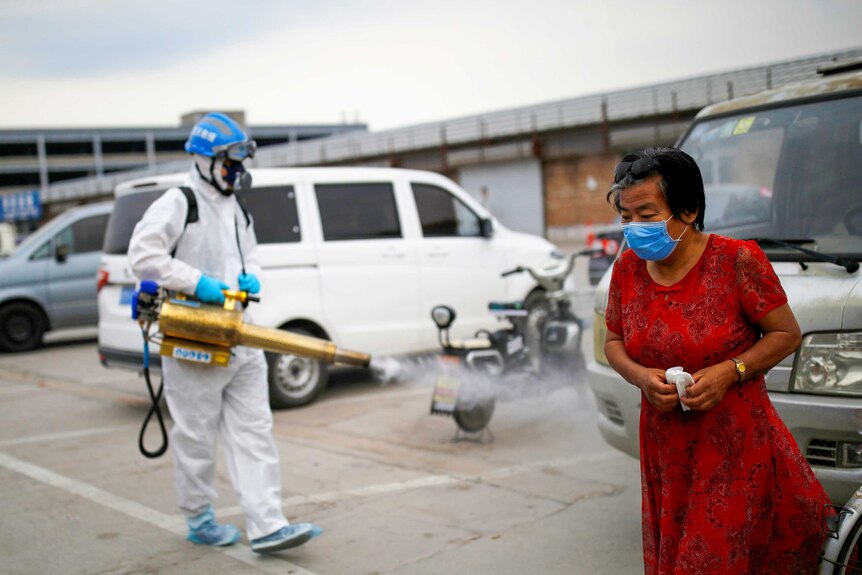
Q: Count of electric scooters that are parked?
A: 1